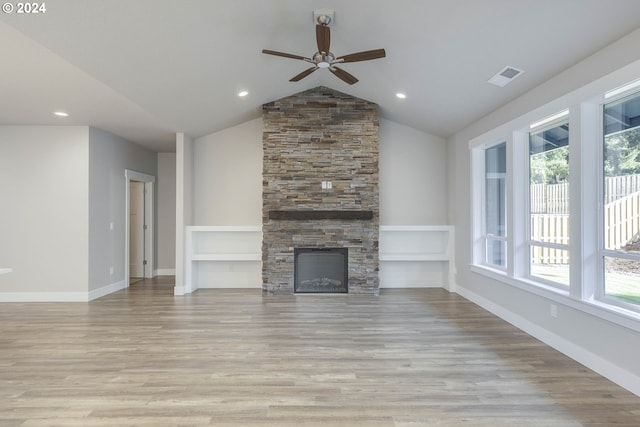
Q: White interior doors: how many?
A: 1